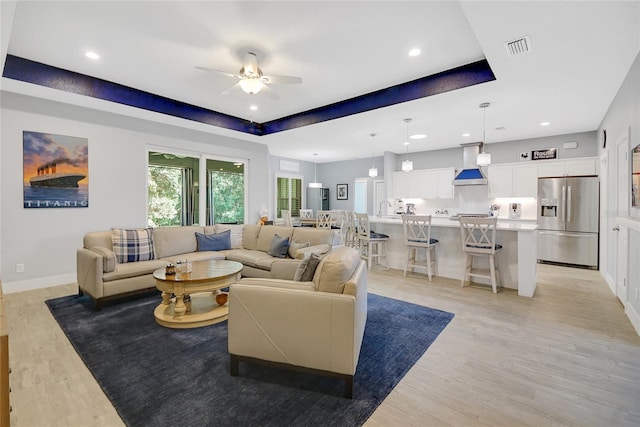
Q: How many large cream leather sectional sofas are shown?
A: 1